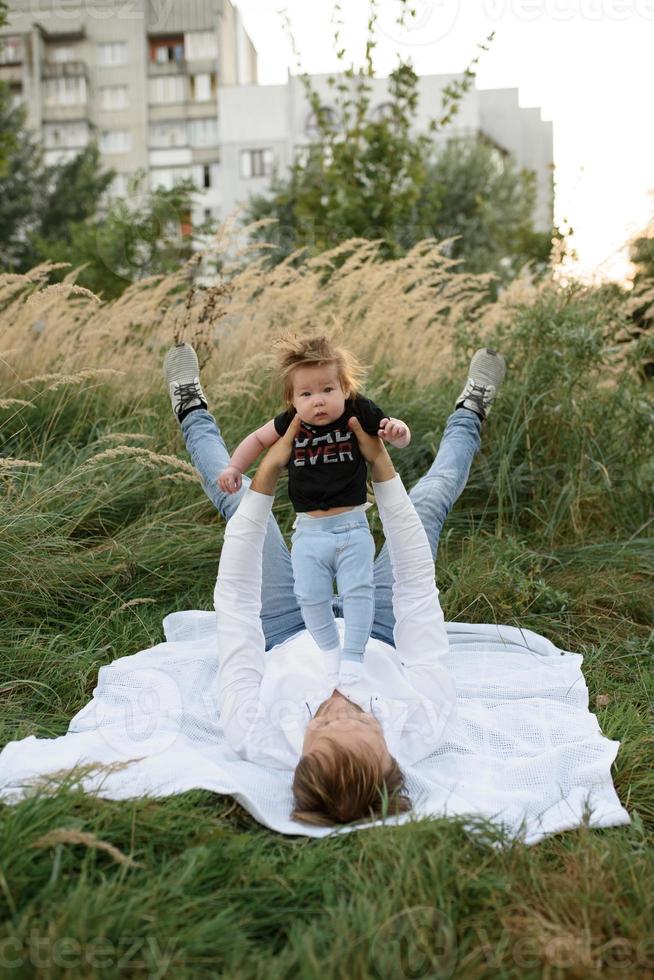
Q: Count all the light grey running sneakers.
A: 2